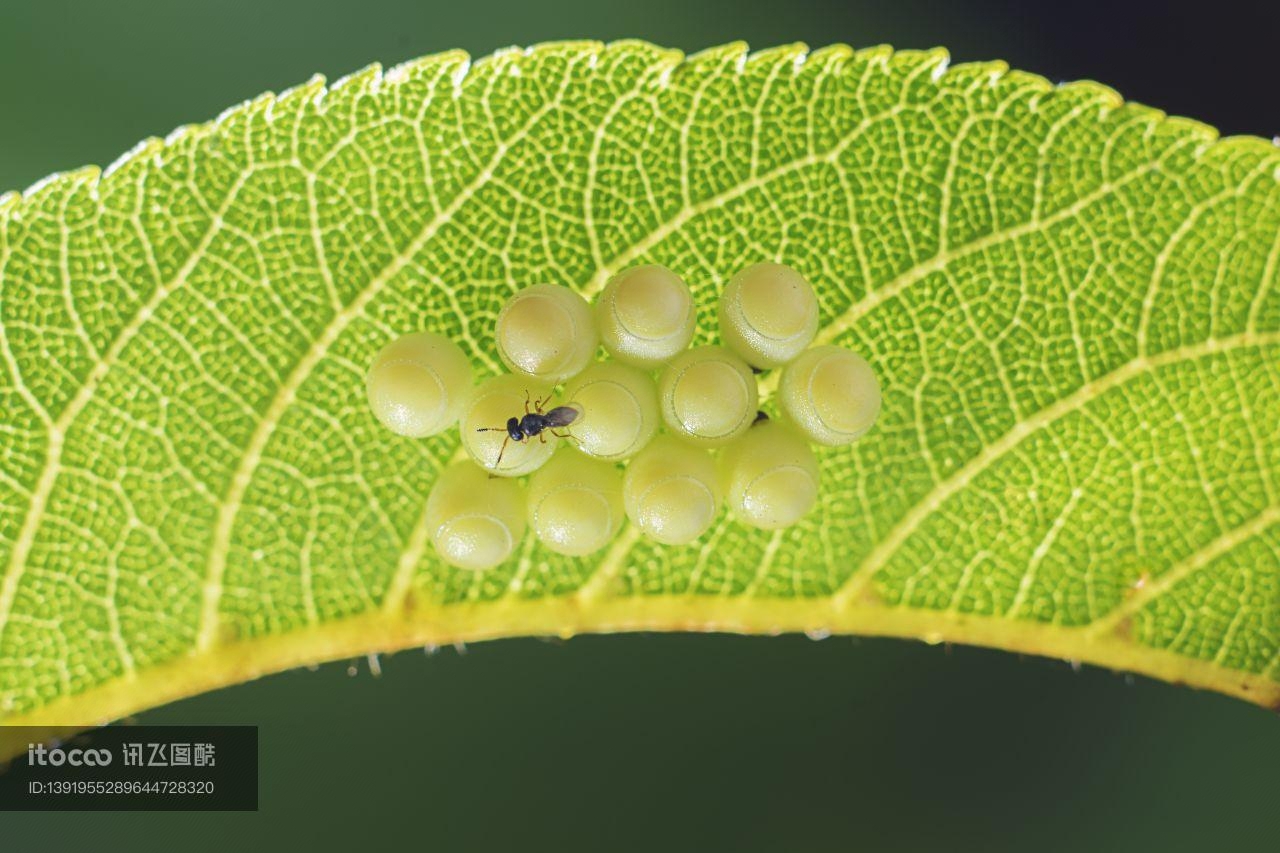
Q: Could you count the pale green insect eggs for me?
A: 12